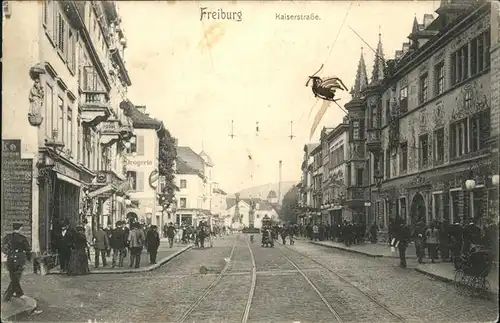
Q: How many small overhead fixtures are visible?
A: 3